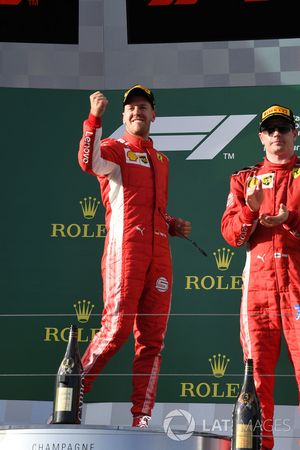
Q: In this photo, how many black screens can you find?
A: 2